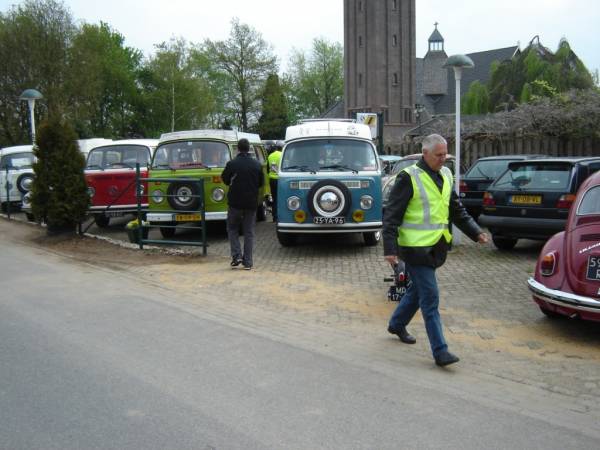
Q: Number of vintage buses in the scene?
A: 4